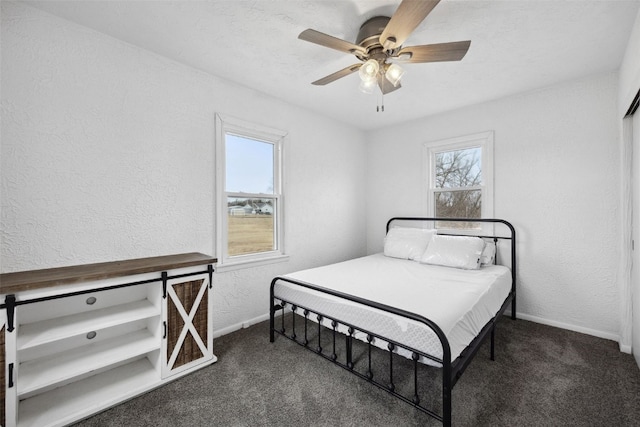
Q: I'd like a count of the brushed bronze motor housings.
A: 1